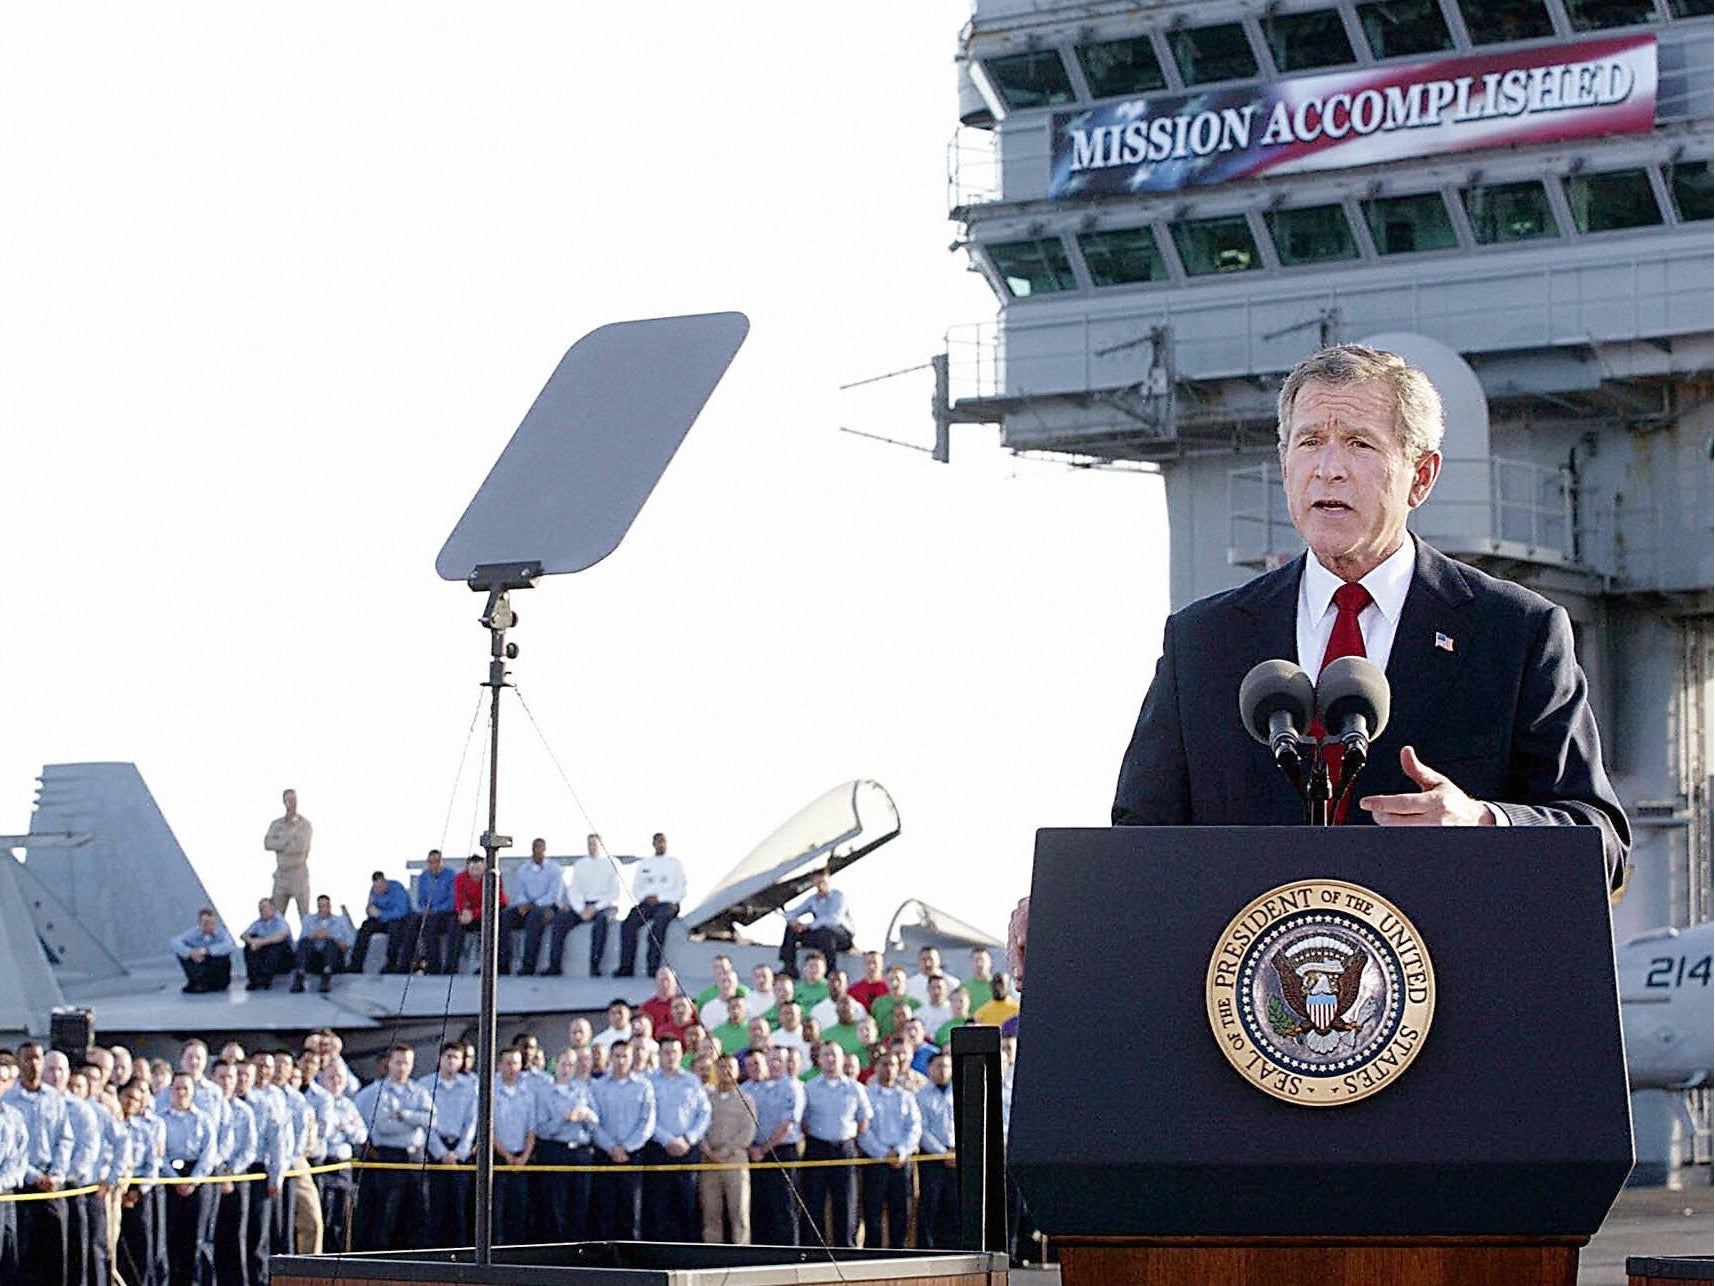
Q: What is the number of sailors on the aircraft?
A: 11